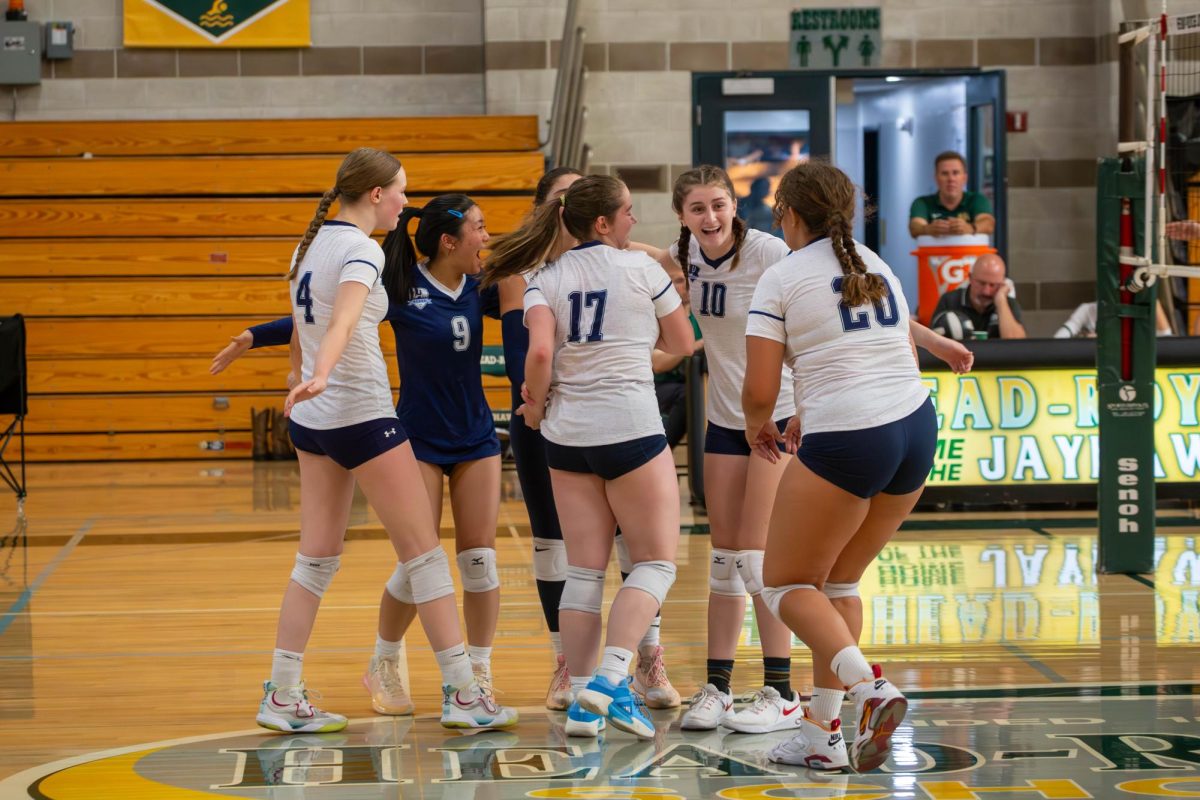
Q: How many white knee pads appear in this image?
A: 12